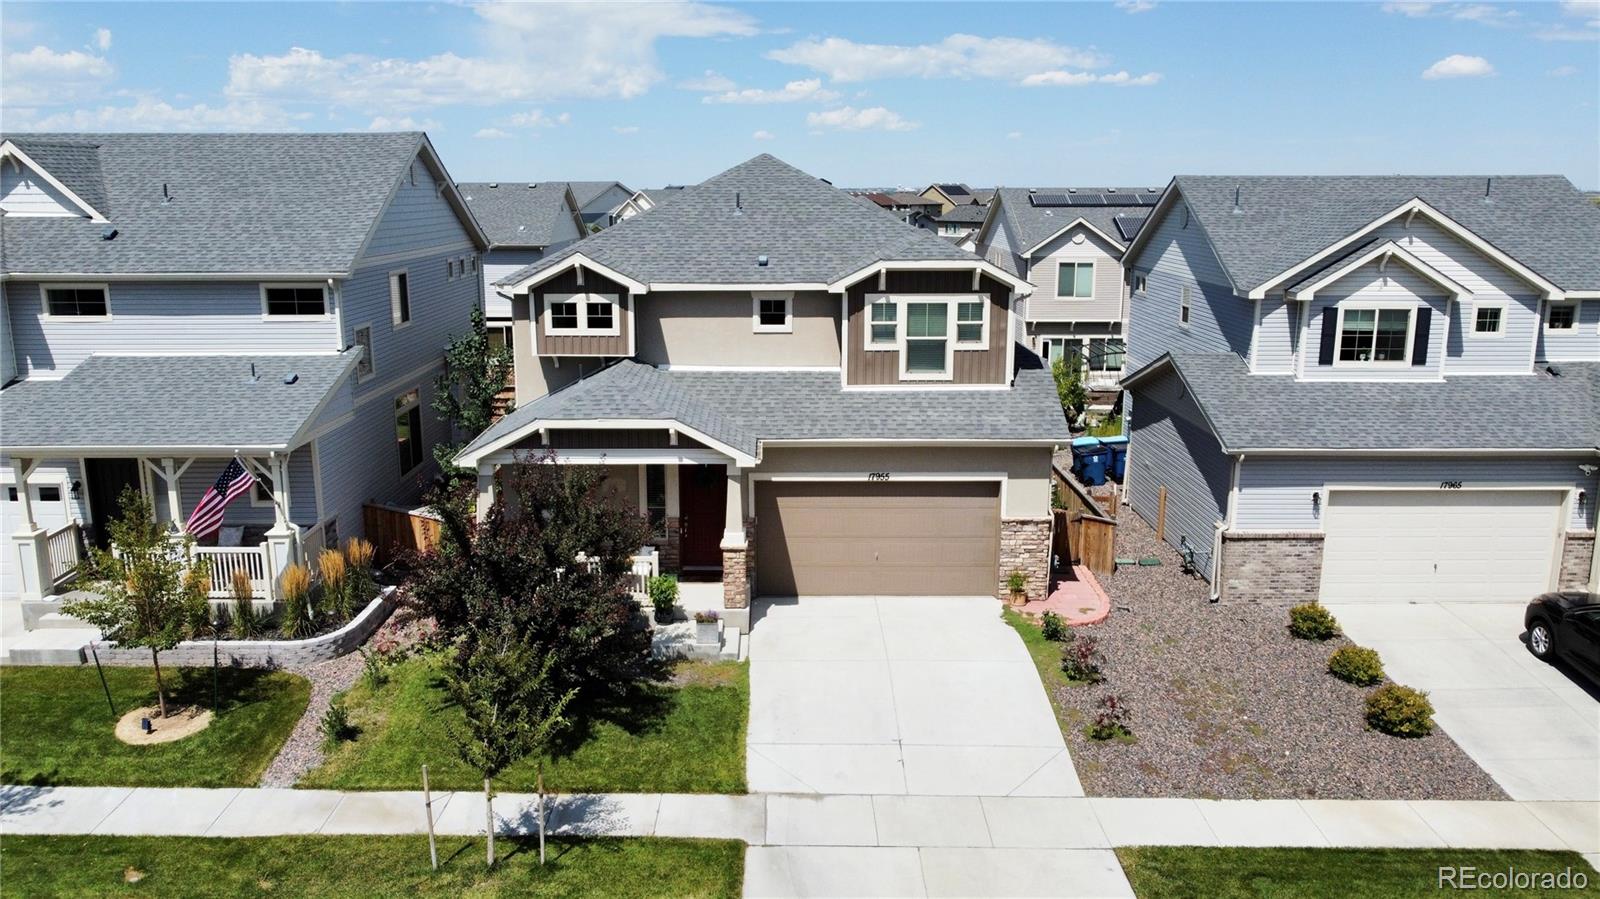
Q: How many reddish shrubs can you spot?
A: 2